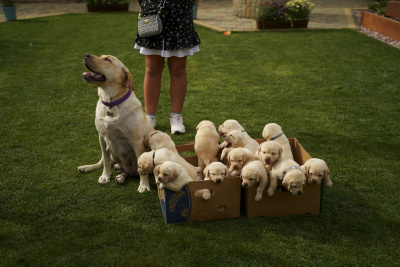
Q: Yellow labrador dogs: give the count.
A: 14